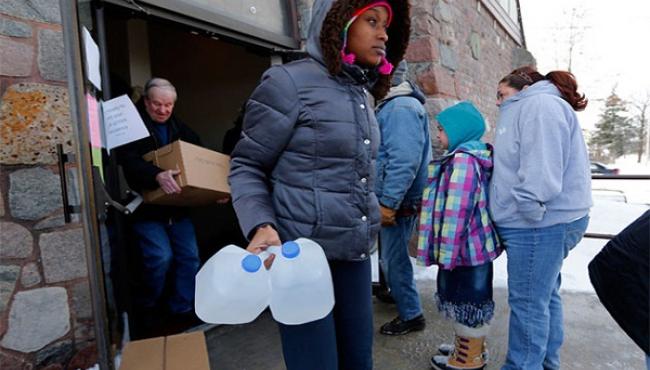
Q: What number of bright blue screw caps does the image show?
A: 2